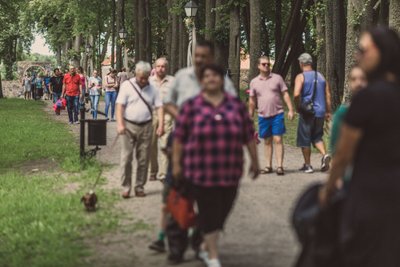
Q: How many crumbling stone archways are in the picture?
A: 1